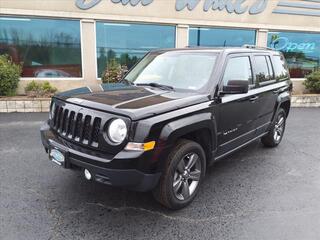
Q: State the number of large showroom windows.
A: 4